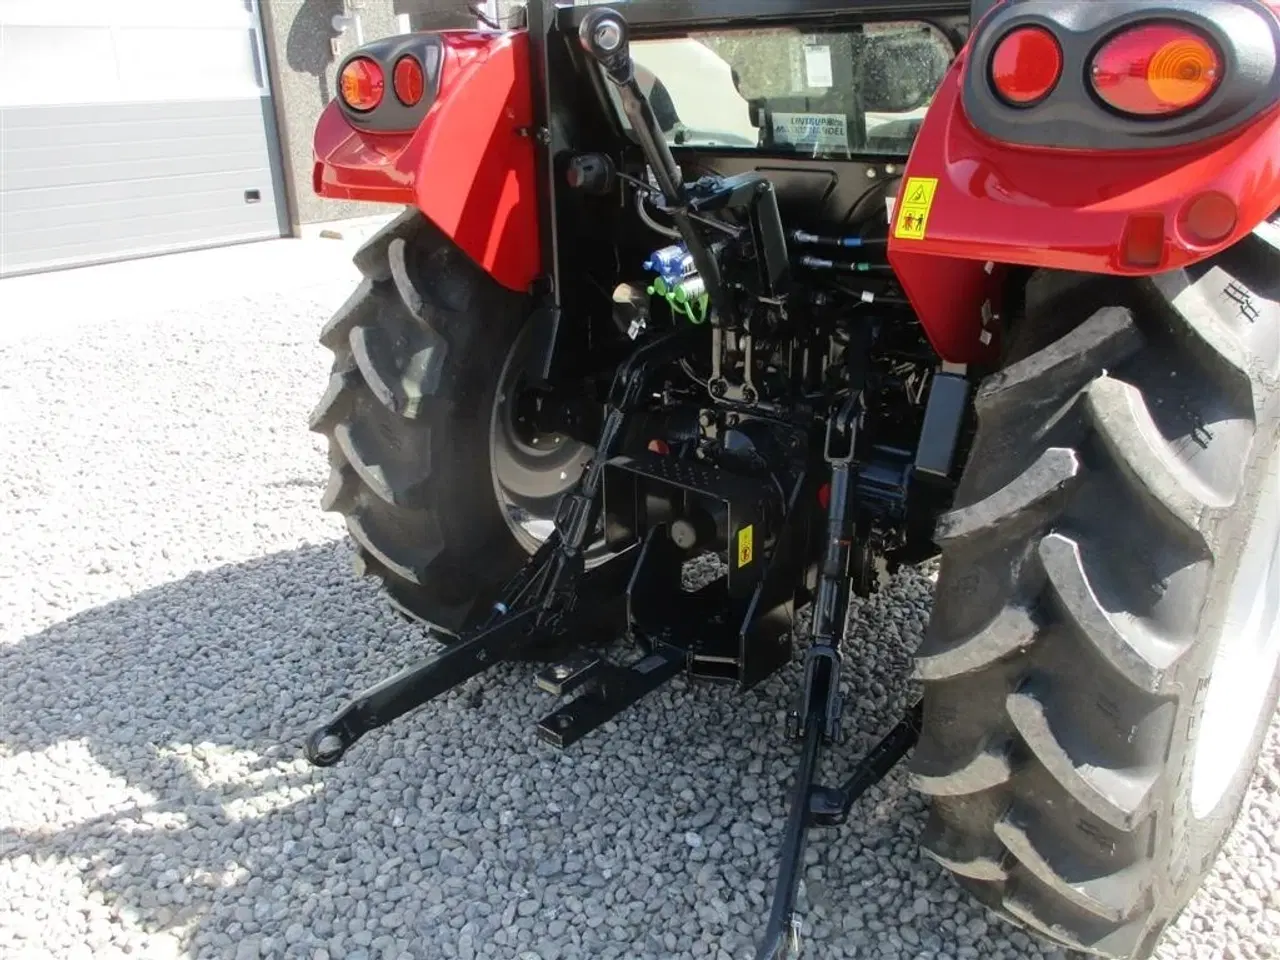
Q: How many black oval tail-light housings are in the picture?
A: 2